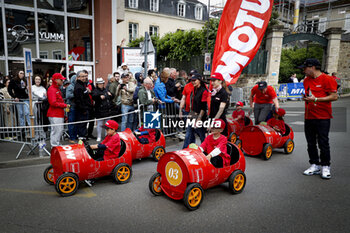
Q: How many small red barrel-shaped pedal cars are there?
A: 5